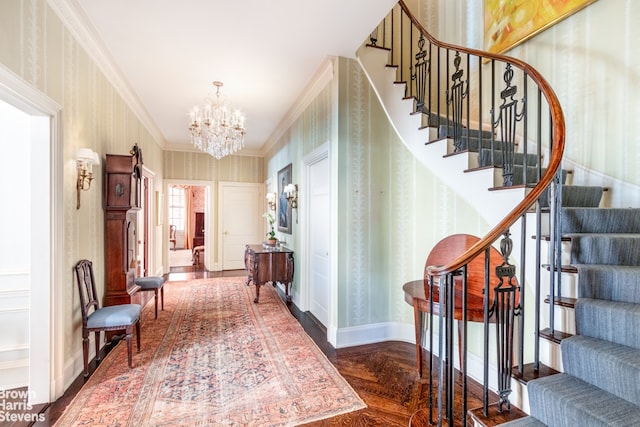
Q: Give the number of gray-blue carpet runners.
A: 1